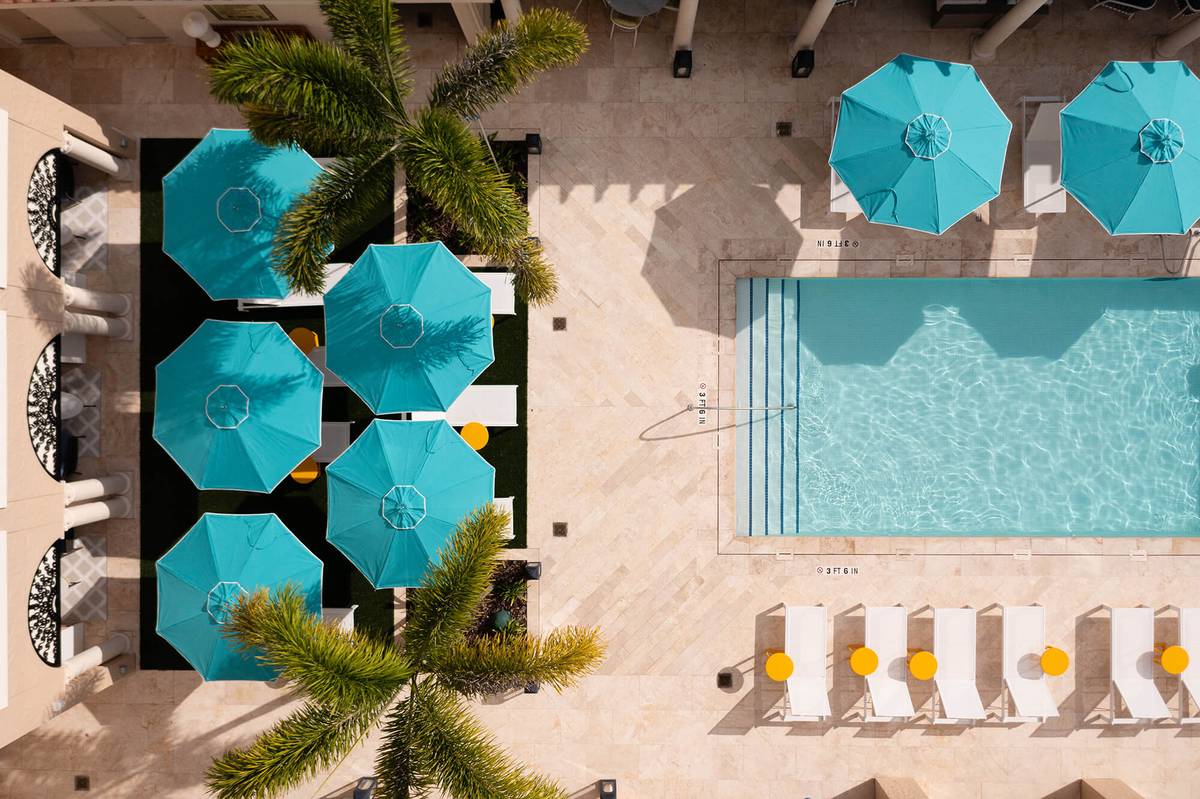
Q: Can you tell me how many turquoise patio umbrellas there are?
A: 7